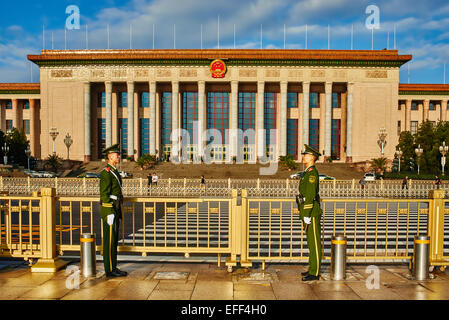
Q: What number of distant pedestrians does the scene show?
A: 6